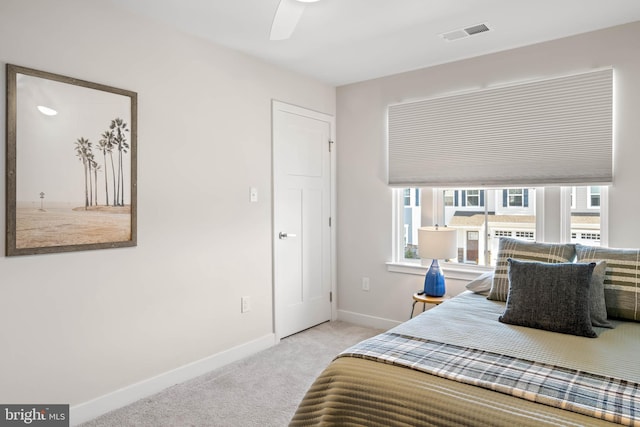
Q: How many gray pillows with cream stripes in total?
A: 2